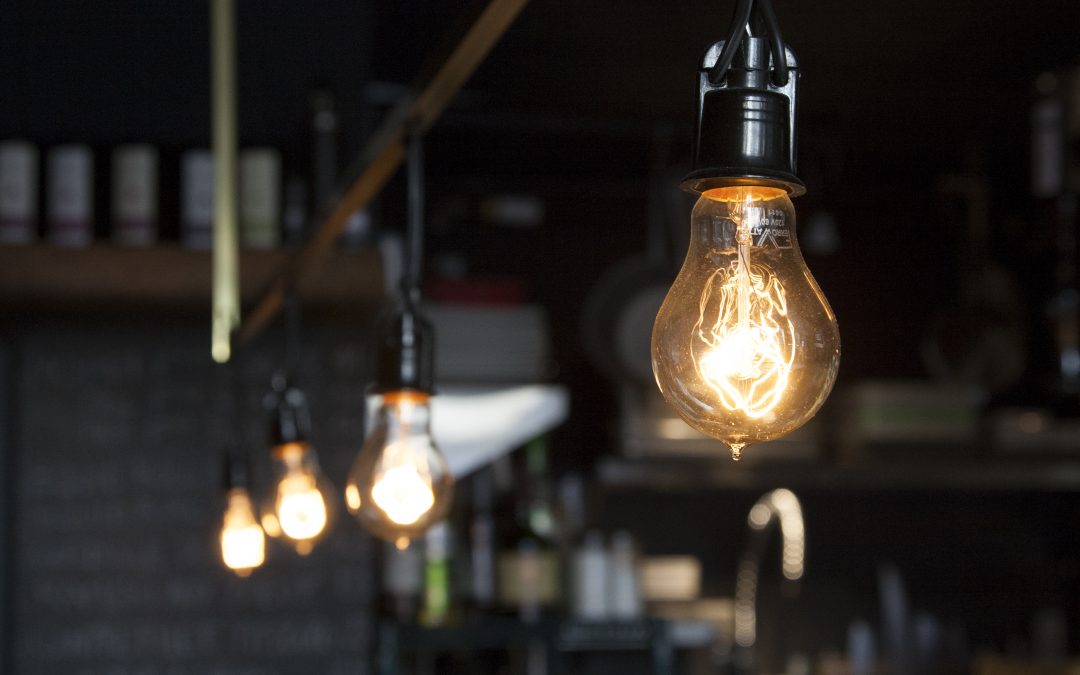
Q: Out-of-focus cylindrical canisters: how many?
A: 5